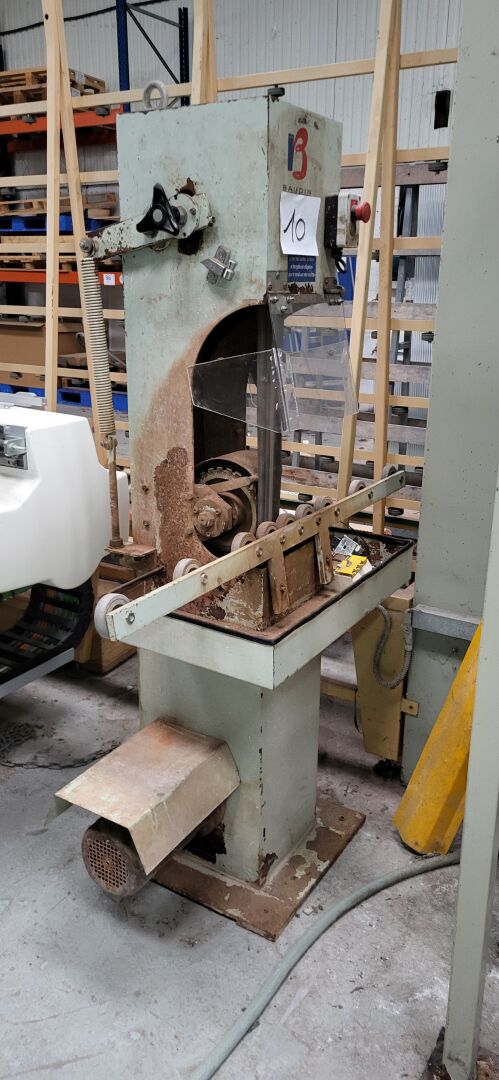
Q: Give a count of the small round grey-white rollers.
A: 9